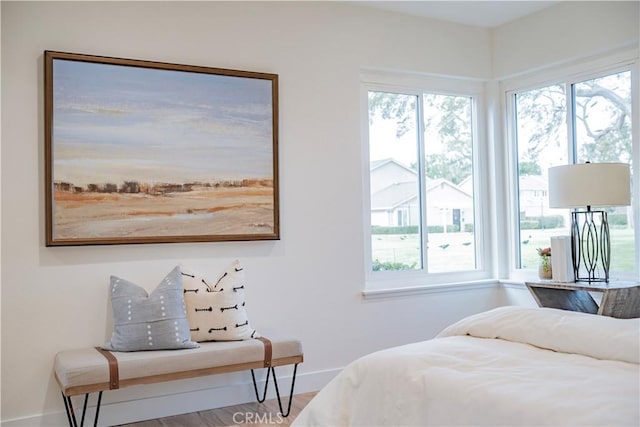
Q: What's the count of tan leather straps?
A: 2